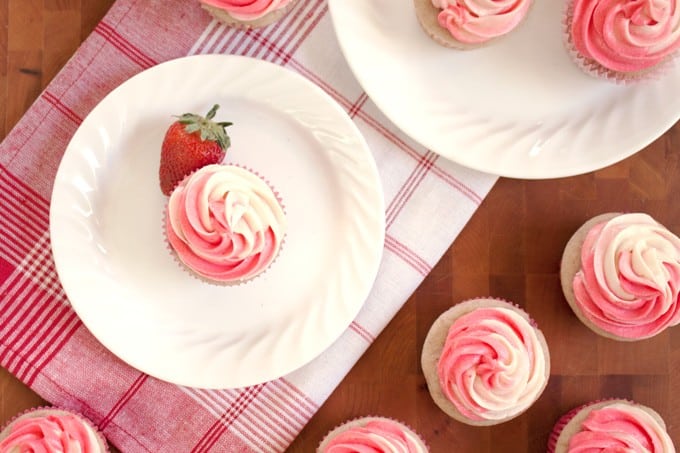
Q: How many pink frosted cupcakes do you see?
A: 9